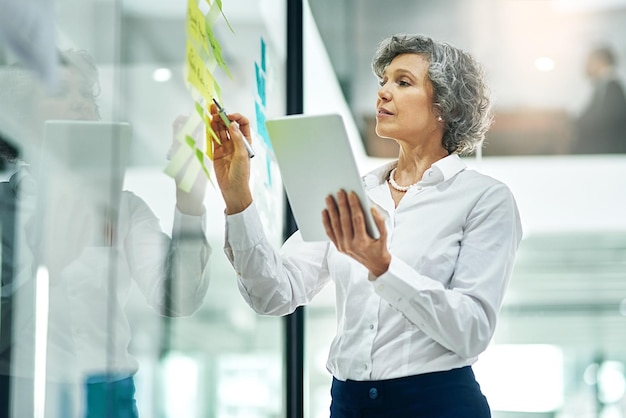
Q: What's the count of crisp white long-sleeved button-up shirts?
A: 1